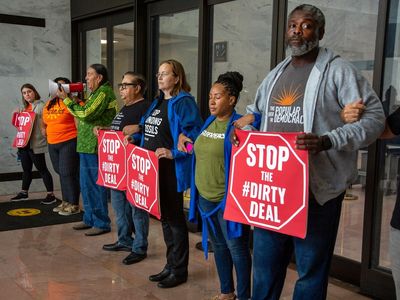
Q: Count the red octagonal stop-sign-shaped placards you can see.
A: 4